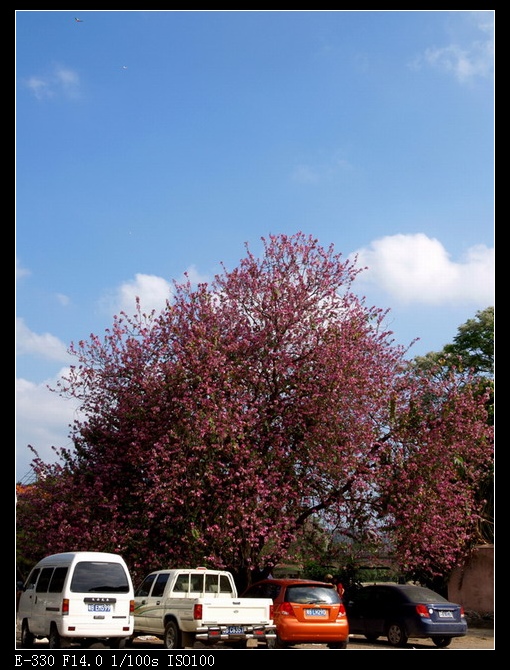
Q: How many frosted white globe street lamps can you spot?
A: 0